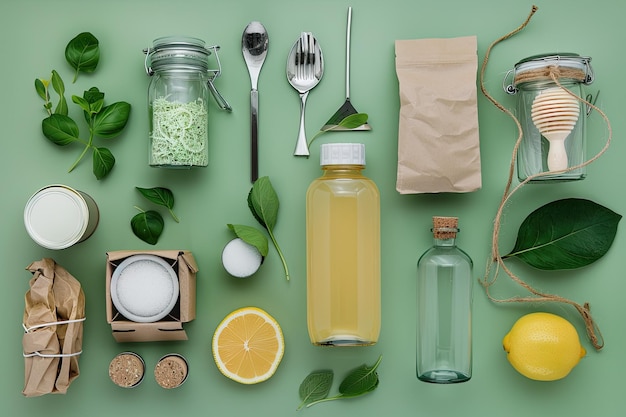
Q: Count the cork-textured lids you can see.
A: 3